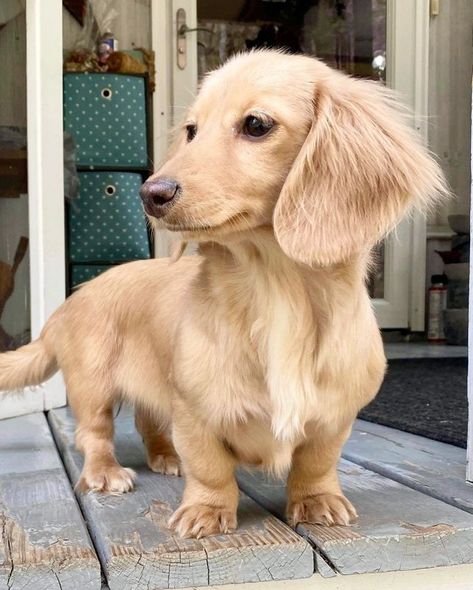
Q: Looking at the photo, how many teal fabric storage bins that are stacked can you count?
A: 3